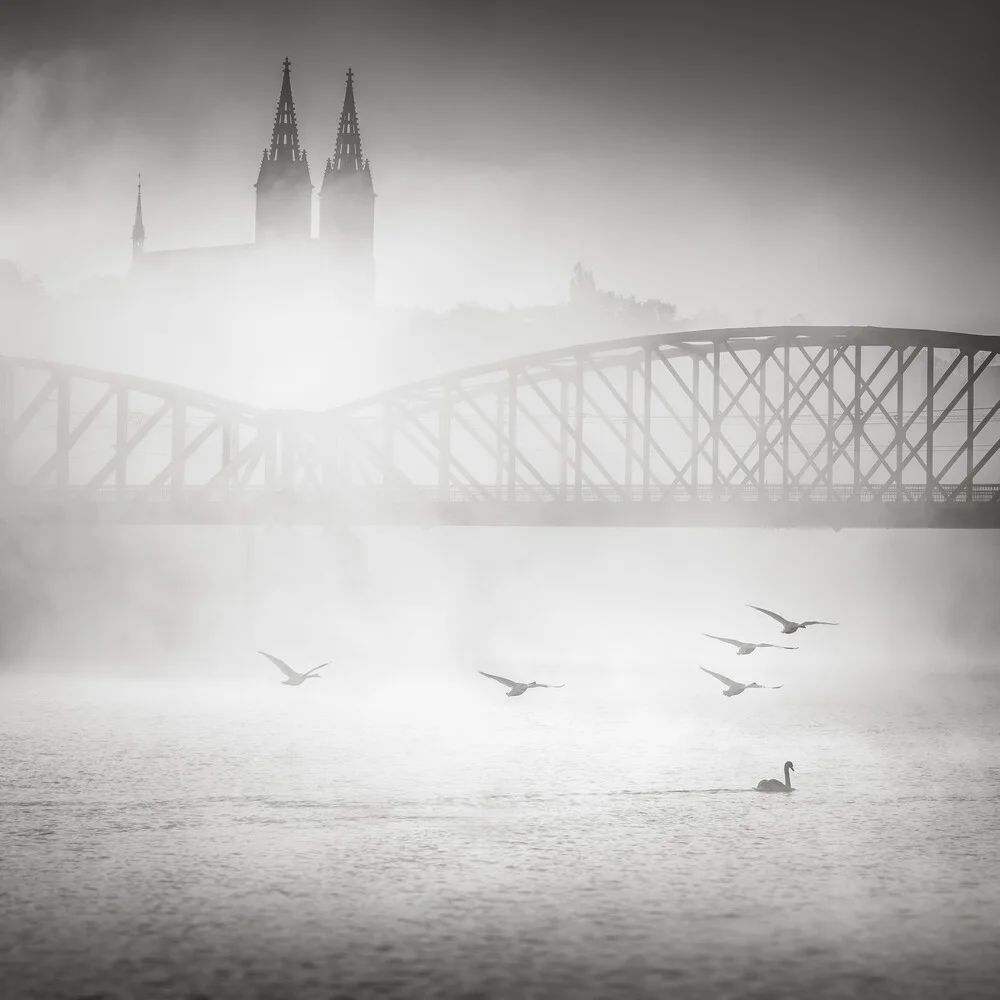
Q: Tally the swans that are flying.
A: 5